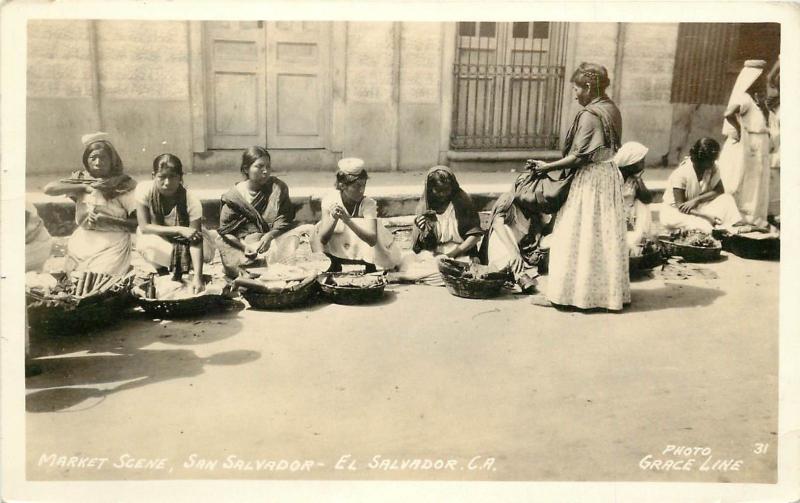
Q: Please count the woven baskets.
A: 8